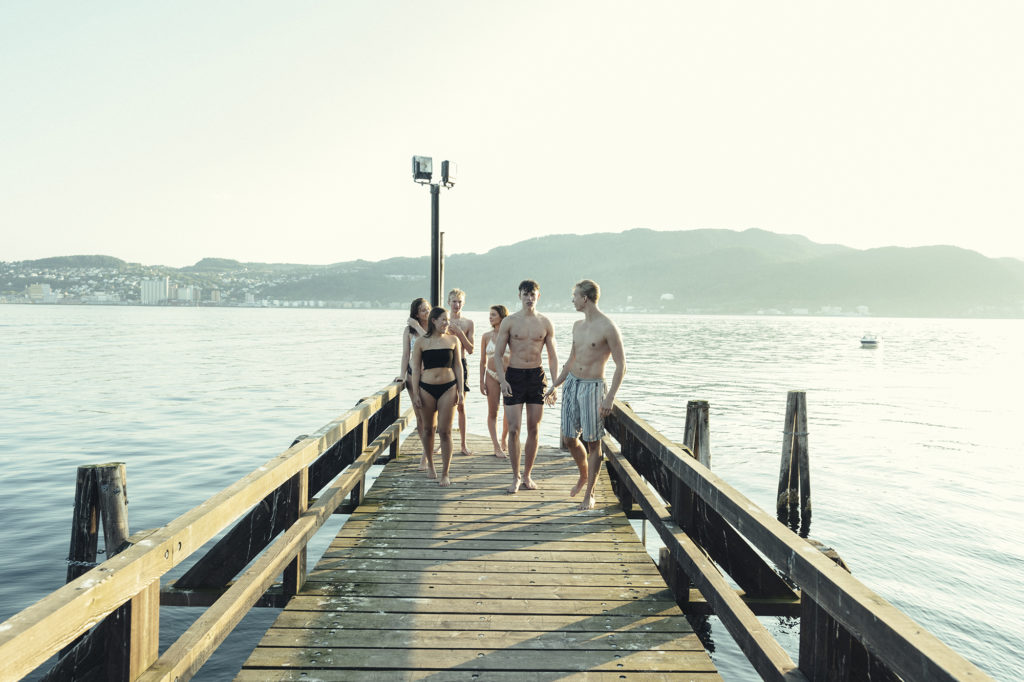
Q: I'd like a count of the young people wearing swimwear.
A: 6